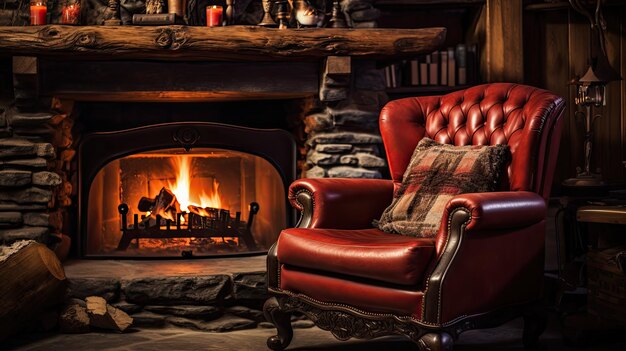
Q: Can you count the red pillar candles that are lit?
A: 2